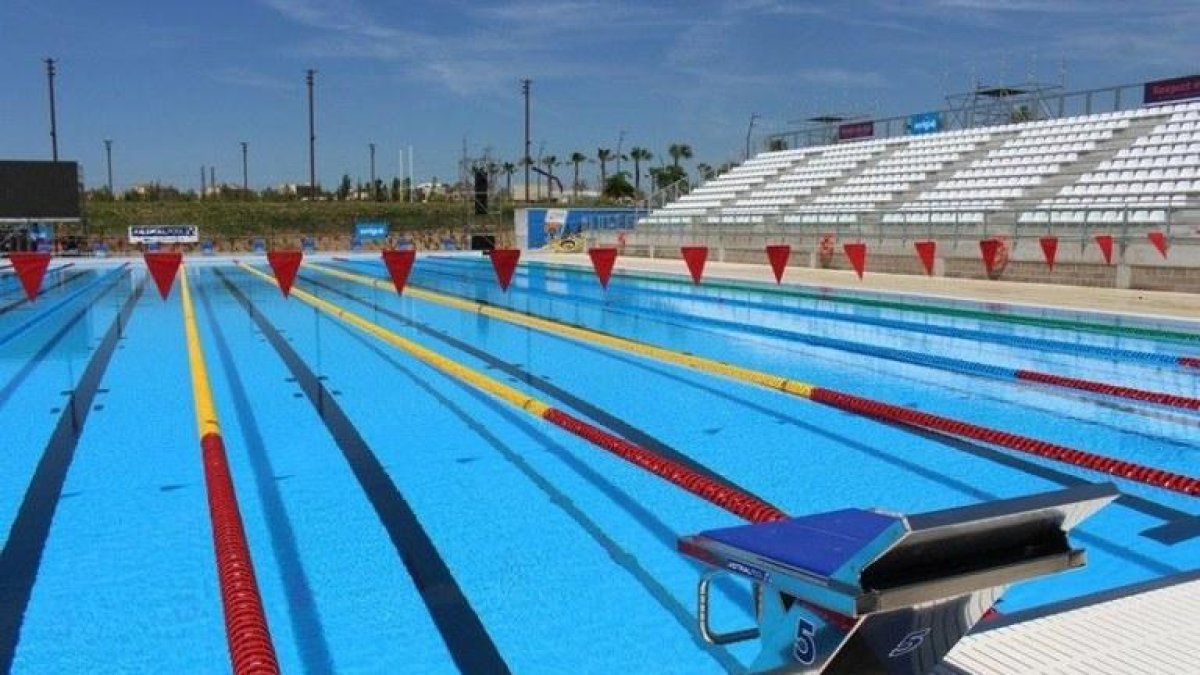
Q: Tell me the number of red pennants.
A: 14